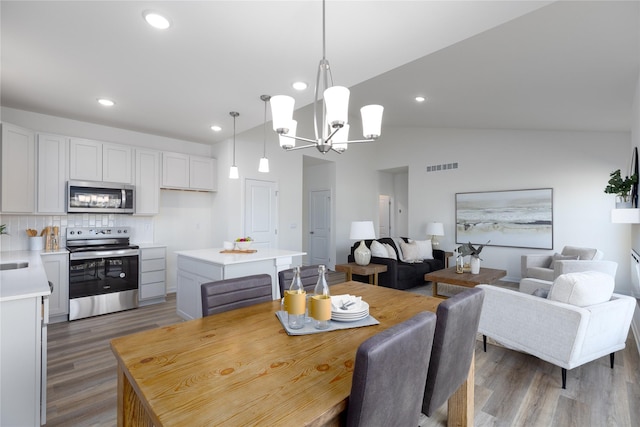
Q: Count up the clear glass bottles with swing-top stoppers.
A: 2